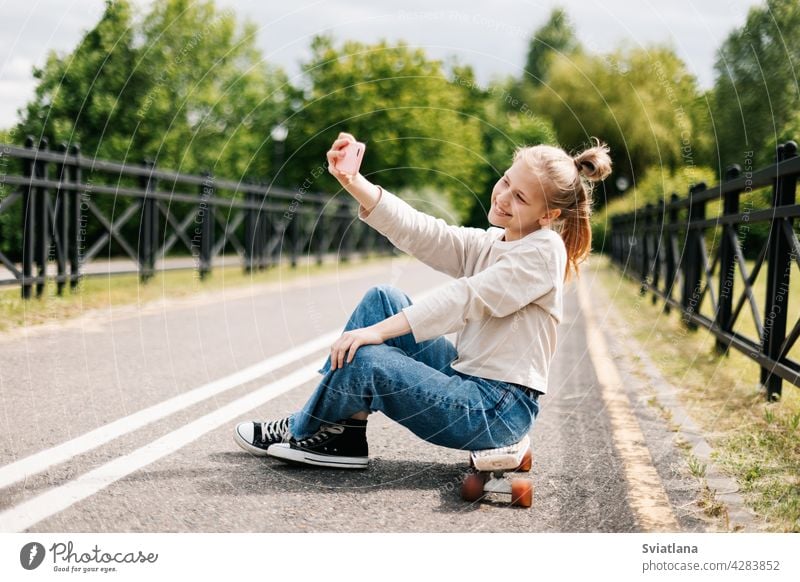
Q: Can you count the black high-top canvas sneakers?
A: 2